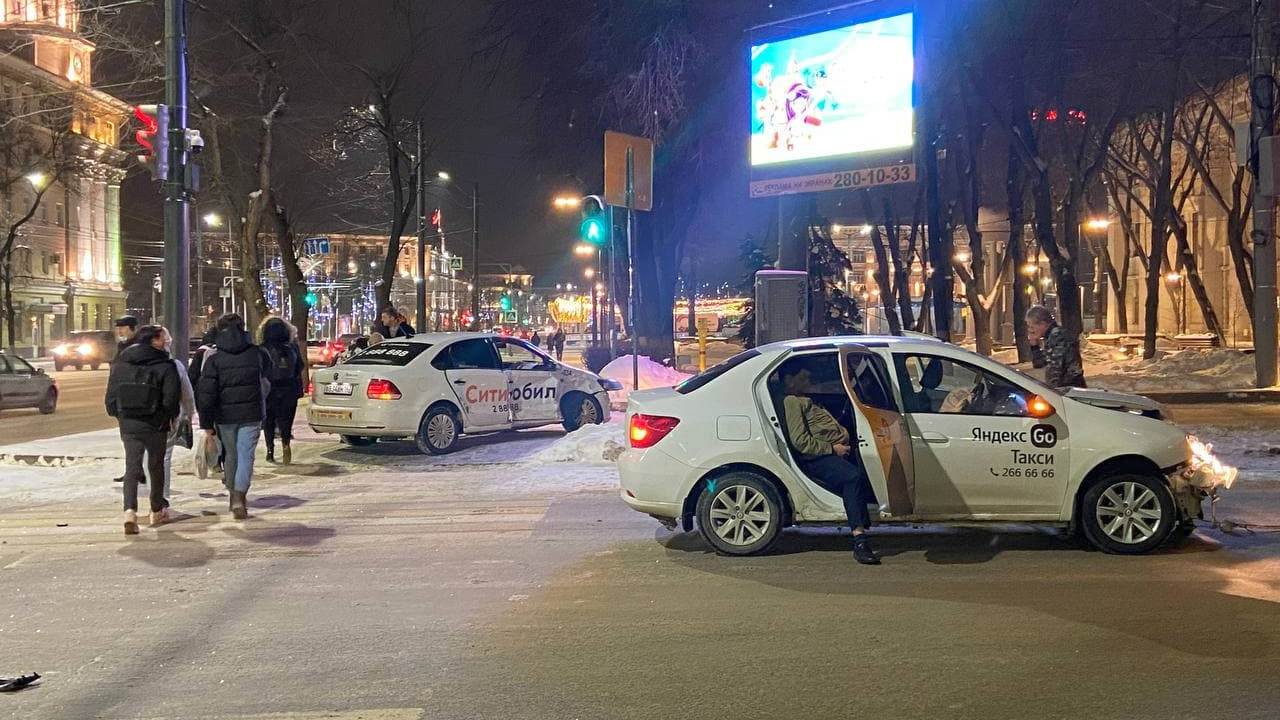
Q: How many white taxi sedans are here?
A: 2